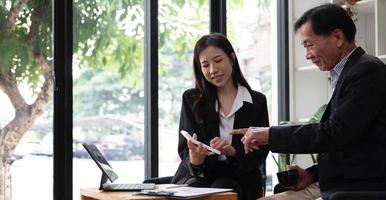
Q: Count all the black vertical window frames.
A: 4